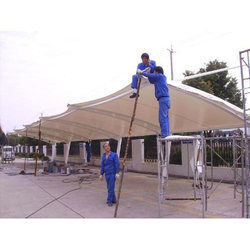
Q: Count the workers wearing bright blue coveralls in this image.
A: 3